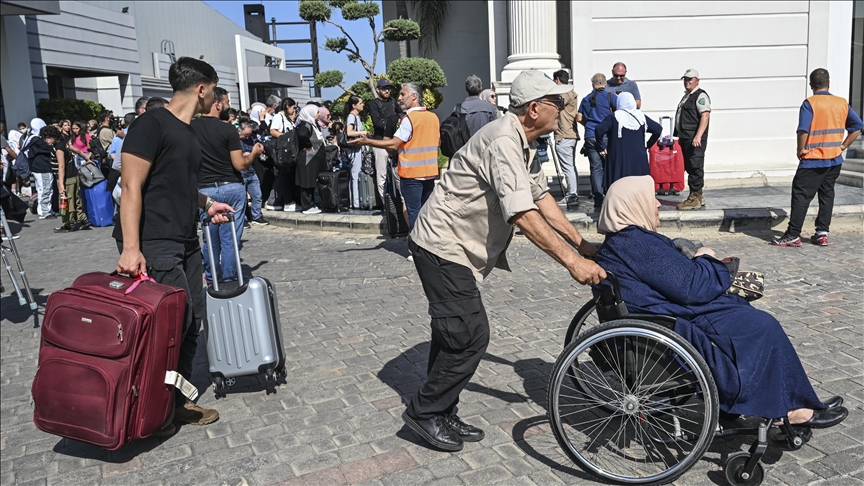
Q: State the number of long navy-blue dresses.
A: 2